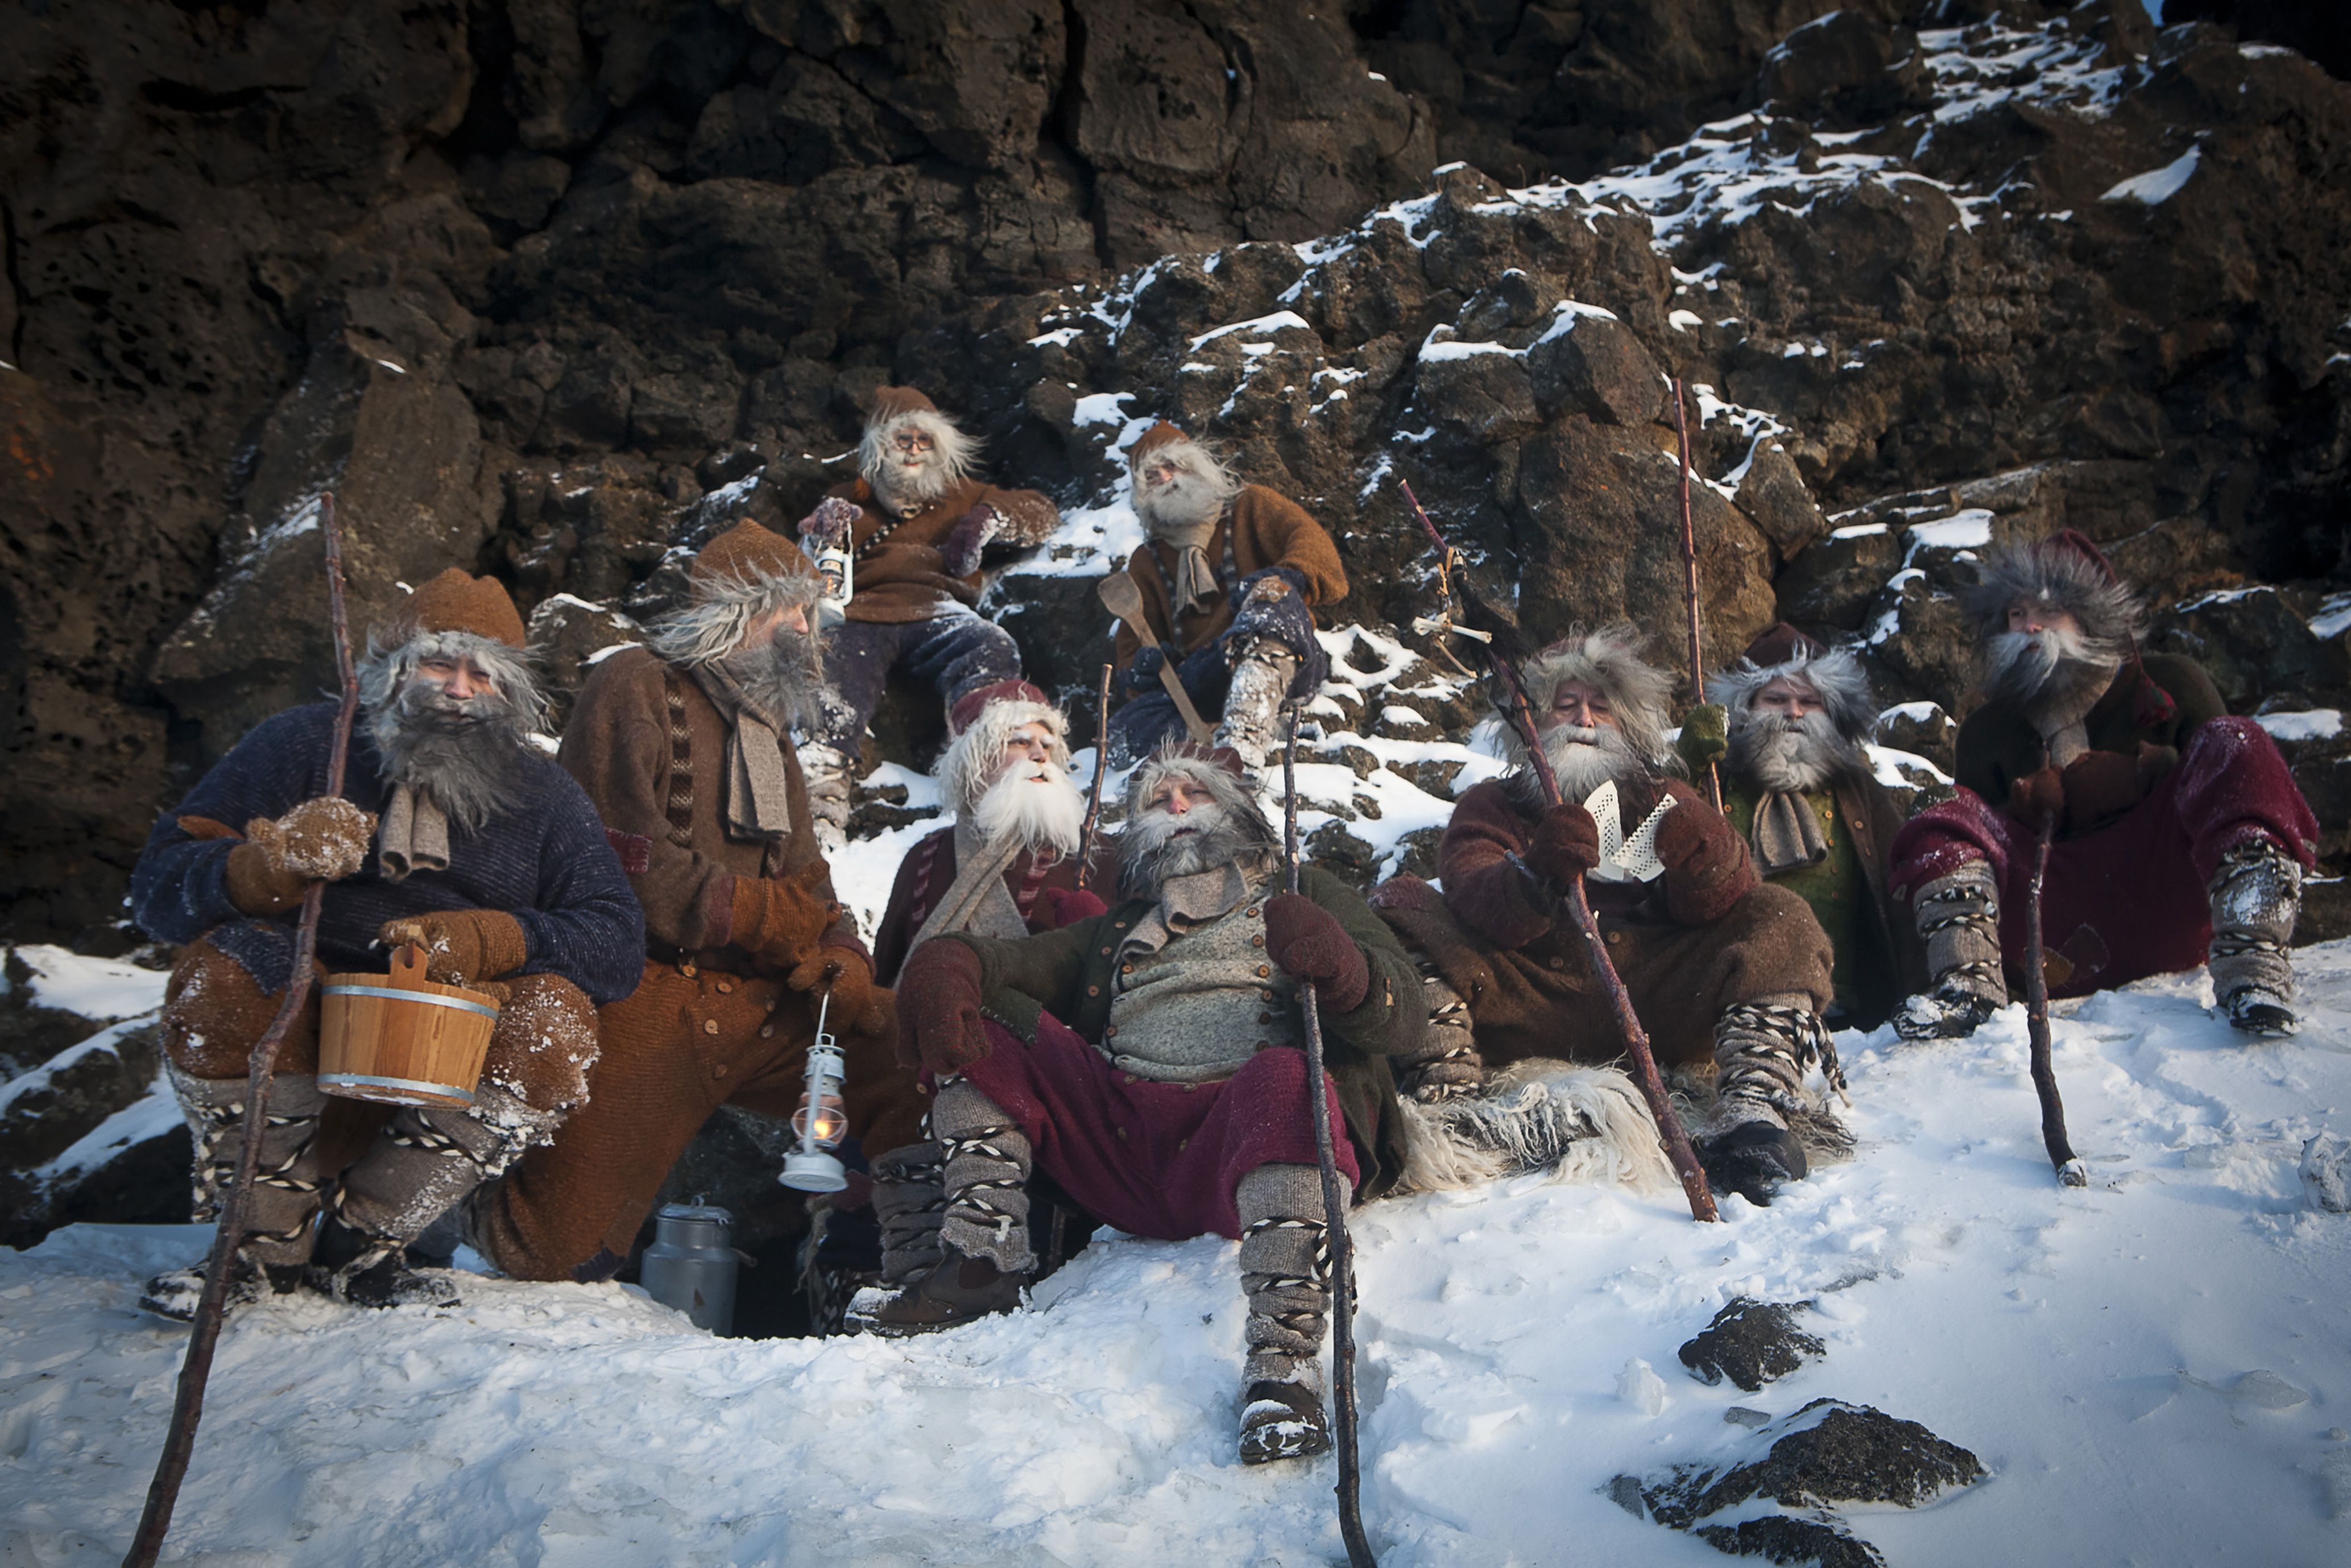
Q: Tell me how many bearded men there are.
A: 9